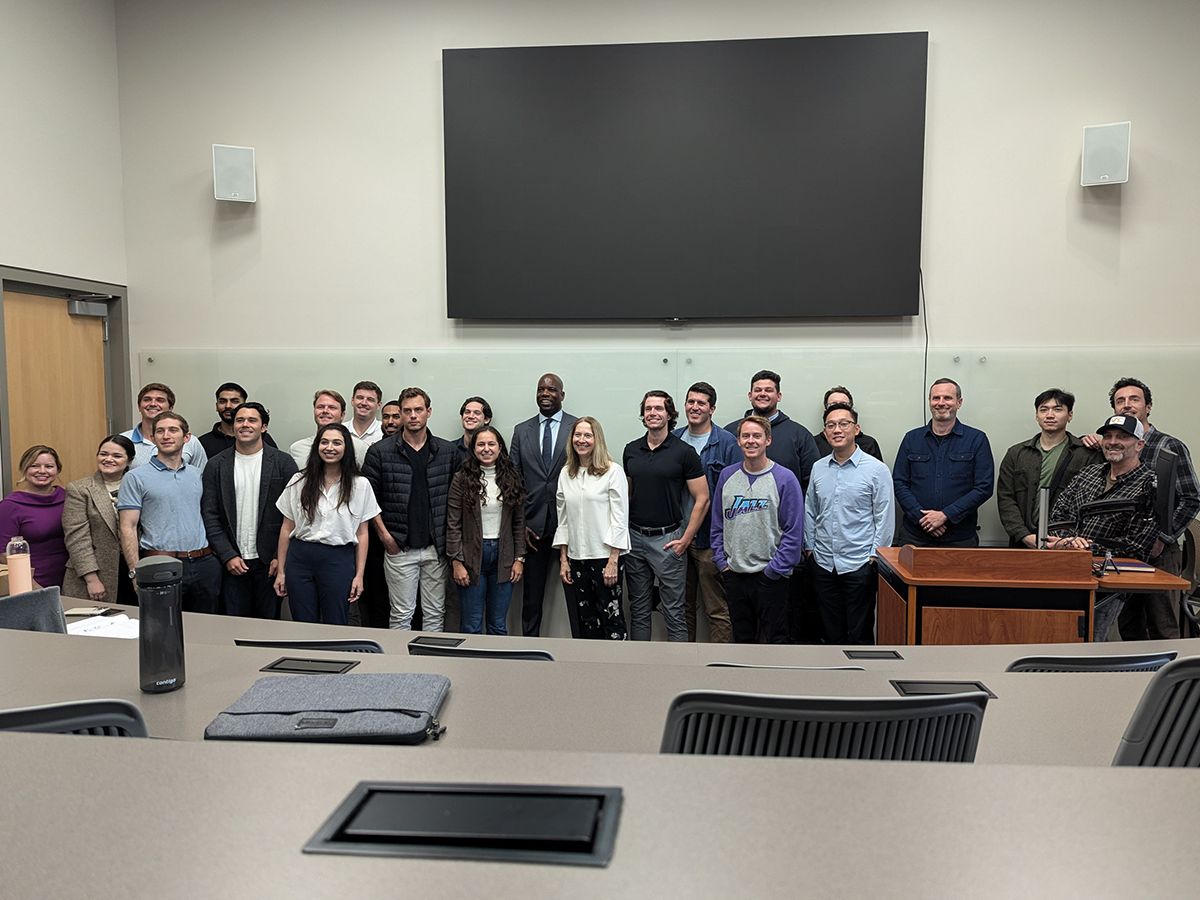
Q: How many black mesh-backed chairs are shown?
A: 7